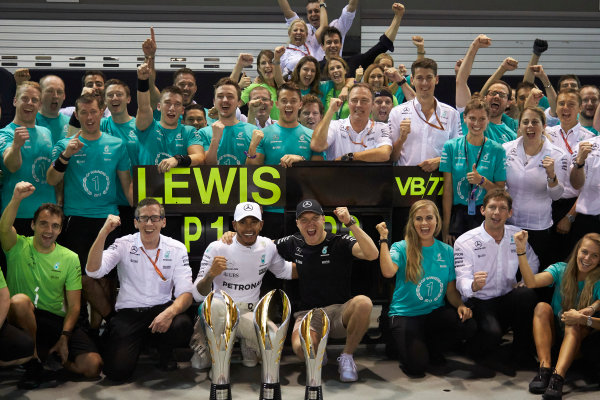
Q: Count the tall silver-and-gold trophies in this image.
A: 3